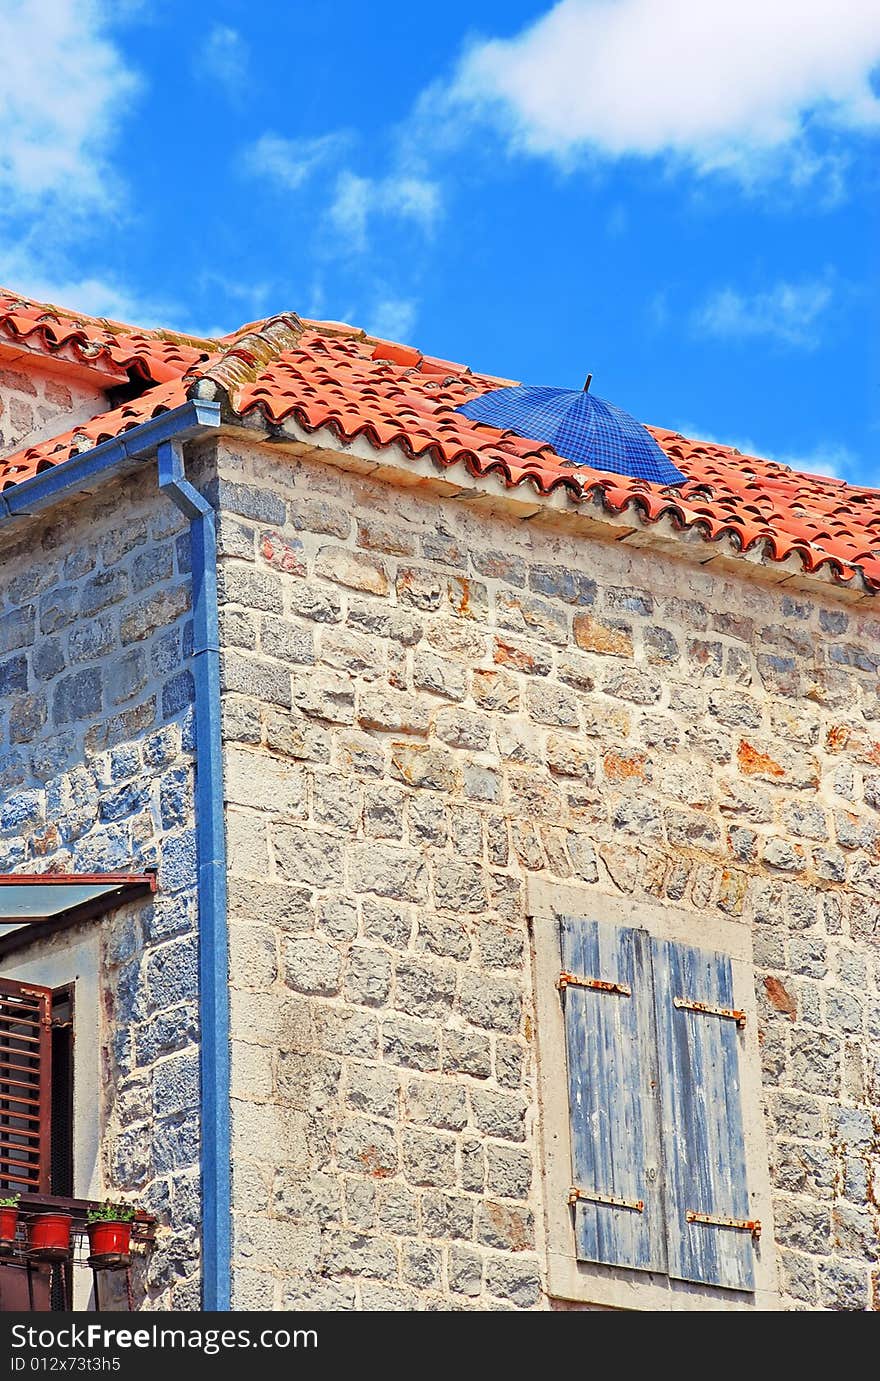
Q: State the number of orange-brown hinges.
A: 4